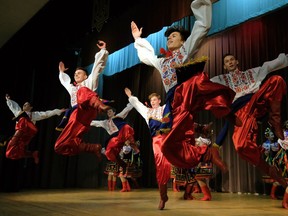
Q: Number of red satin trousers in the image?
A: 6